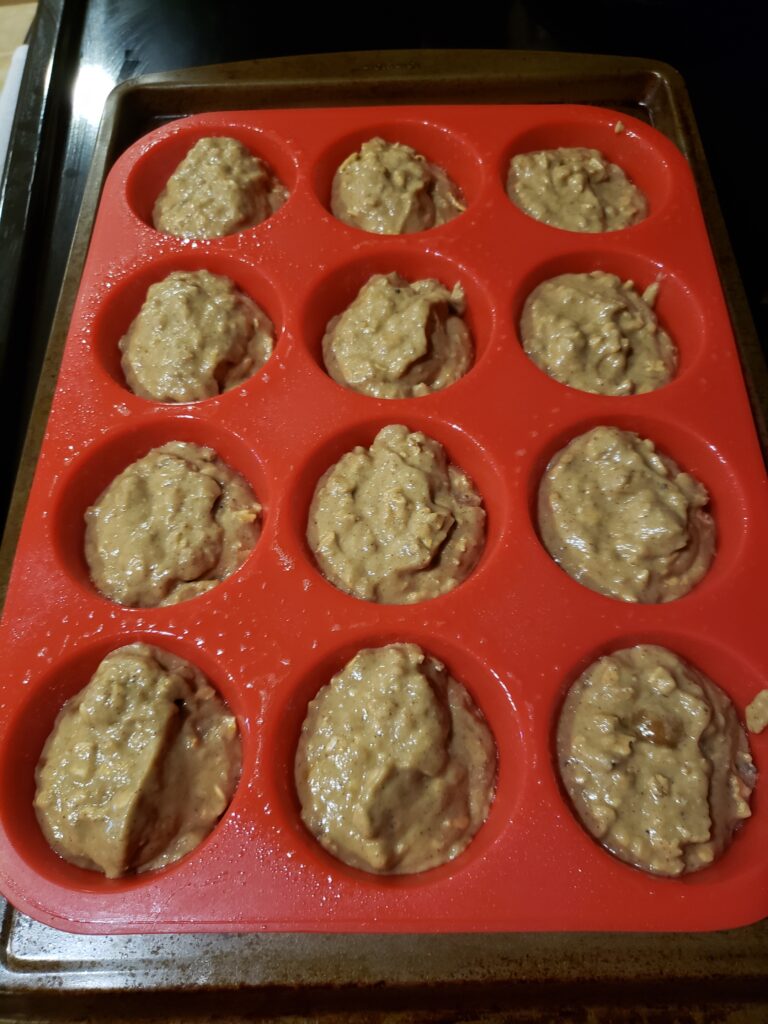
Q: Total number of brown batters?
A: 12